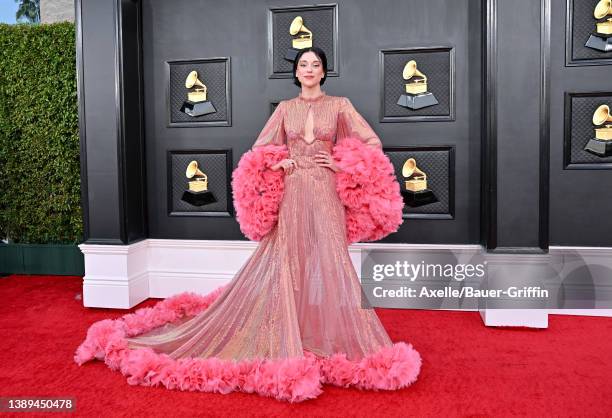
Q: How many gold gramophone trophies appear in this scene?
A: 7